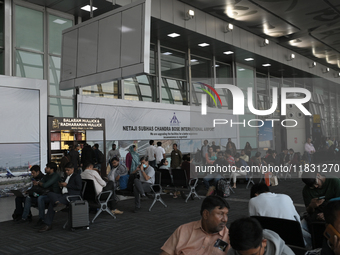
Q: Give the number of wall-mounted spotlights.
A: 7